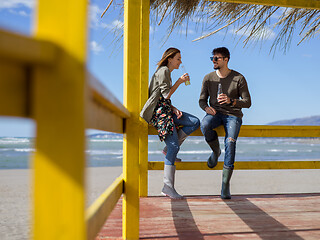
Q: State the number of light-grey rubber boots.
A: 2